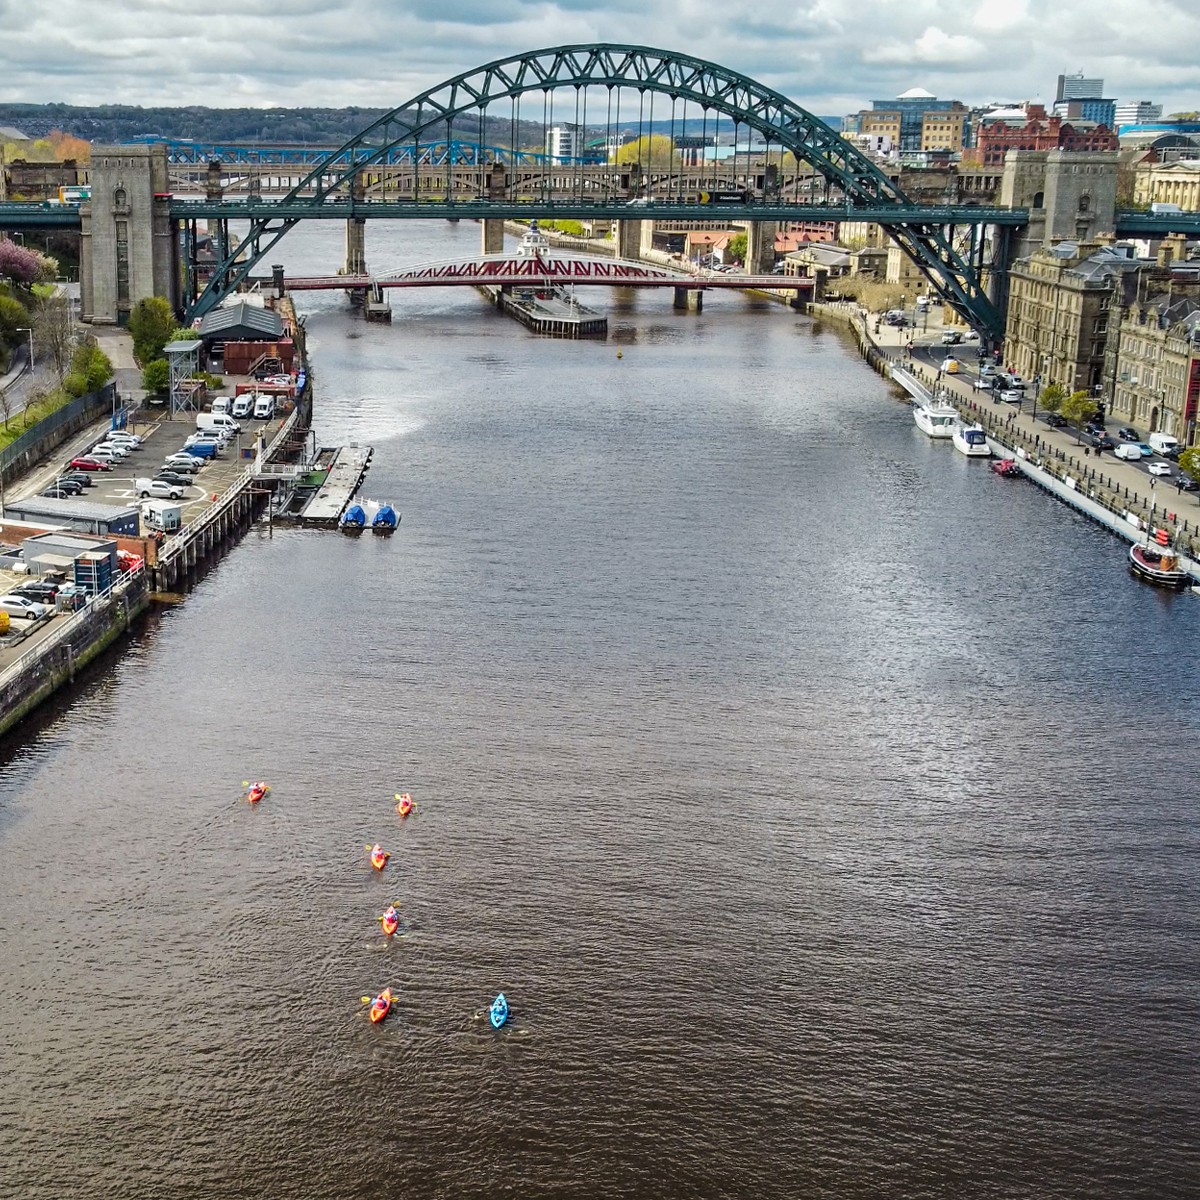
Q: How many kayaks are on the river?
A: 6